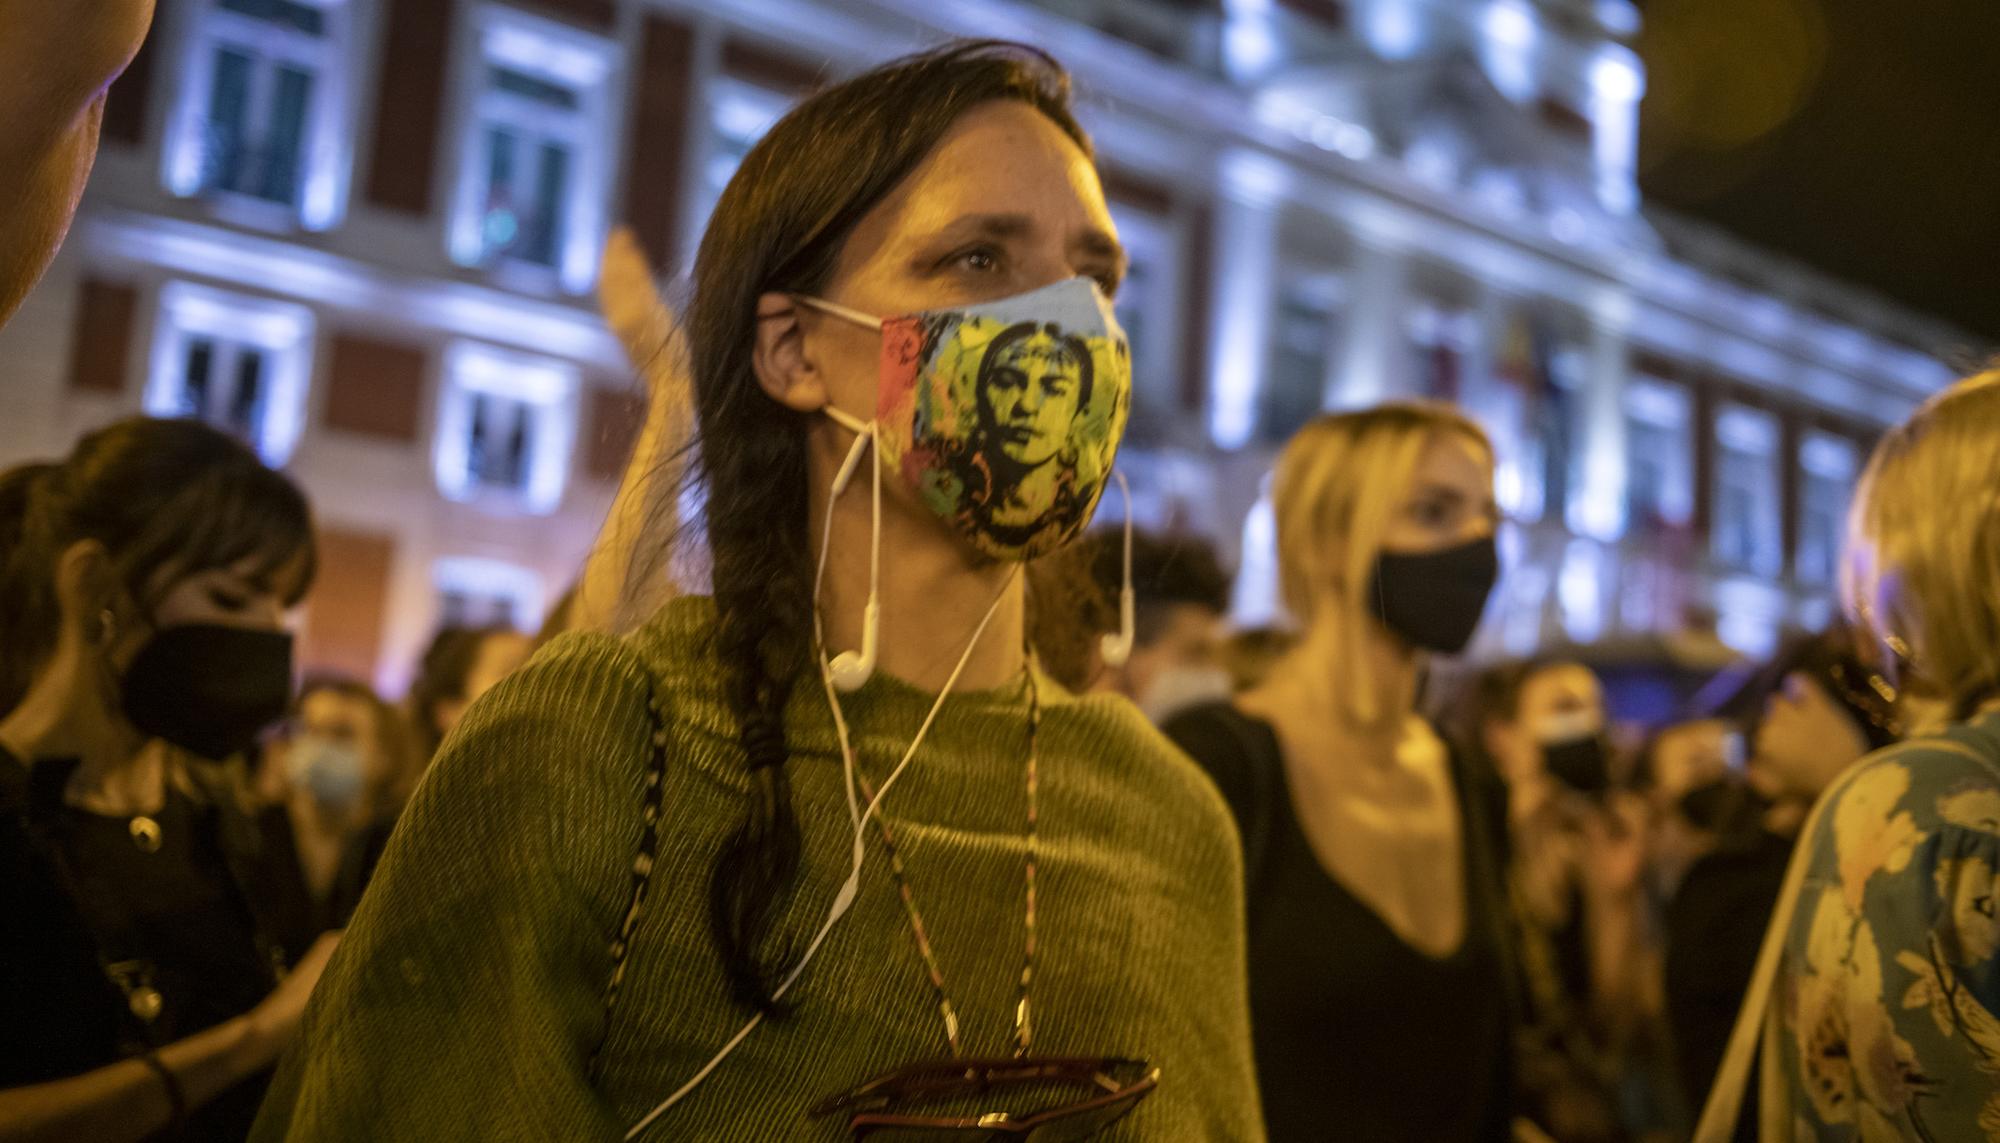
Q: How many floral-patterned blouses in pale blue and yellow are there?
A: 1